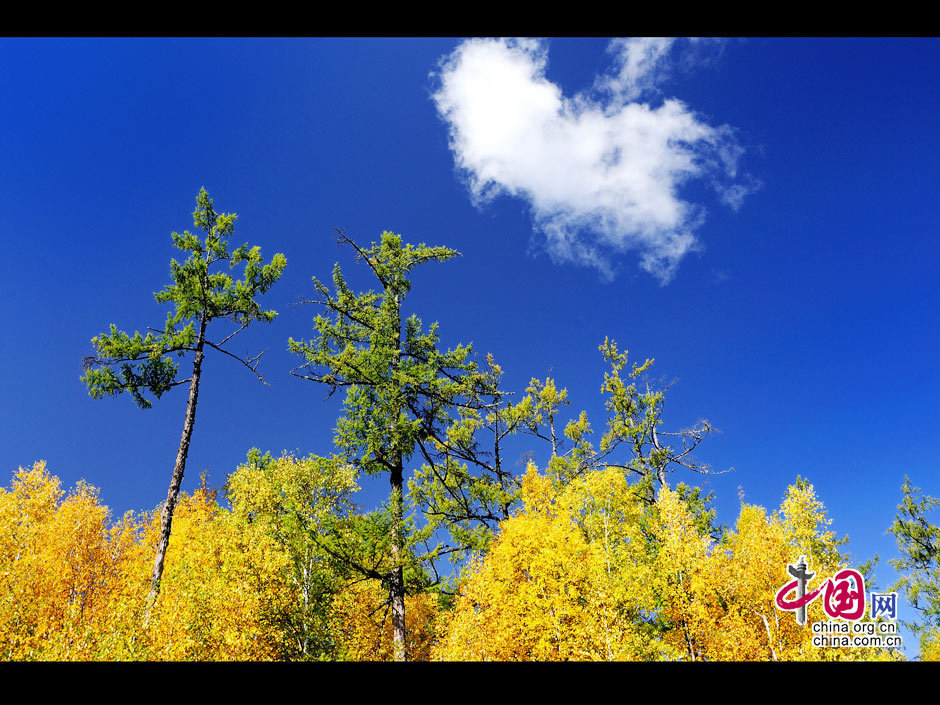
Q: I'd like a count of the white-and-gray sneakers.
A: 0